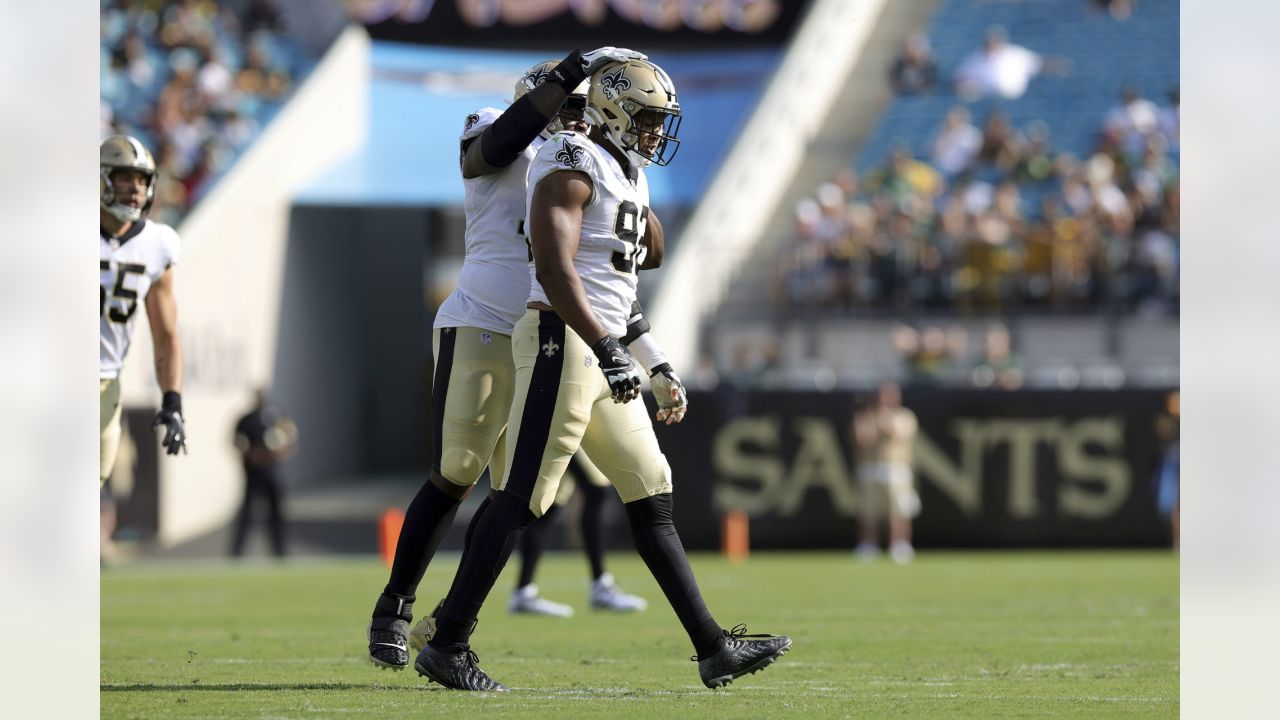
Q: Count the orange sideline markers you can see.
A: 2